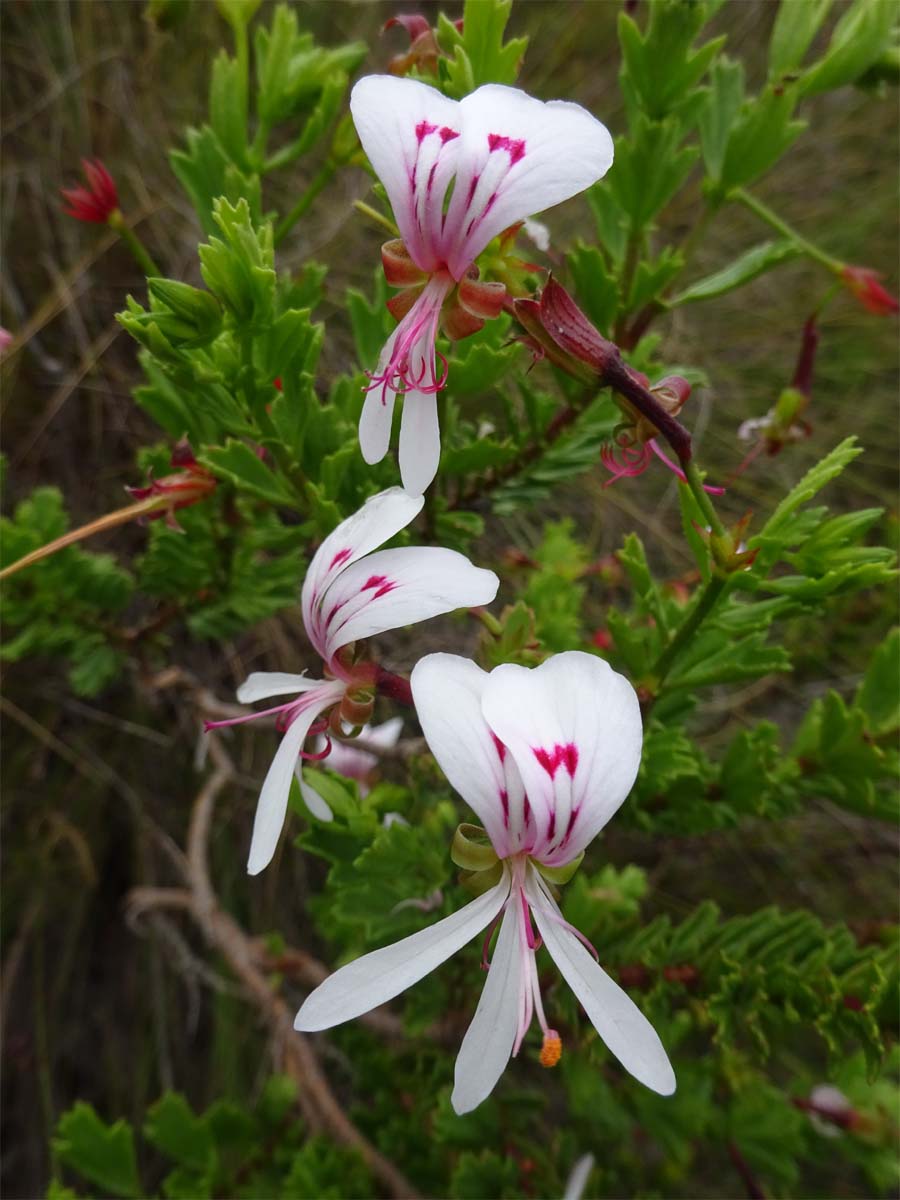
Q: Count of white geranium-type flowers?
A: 3